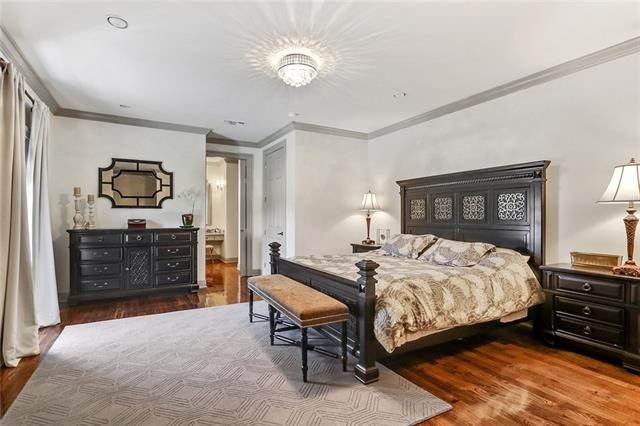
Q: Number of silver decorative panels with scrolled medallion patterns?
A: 4